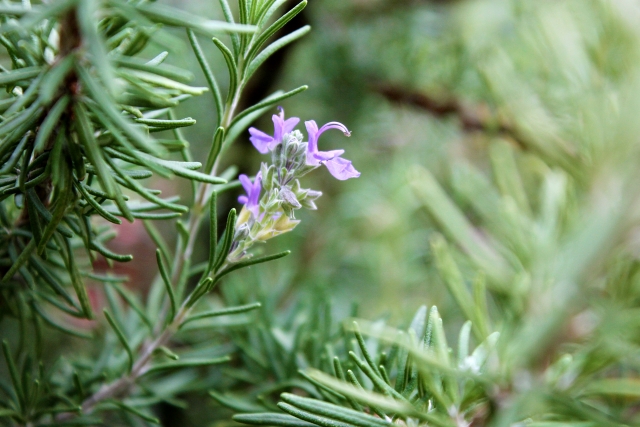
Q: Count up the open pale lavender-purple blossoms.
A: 3